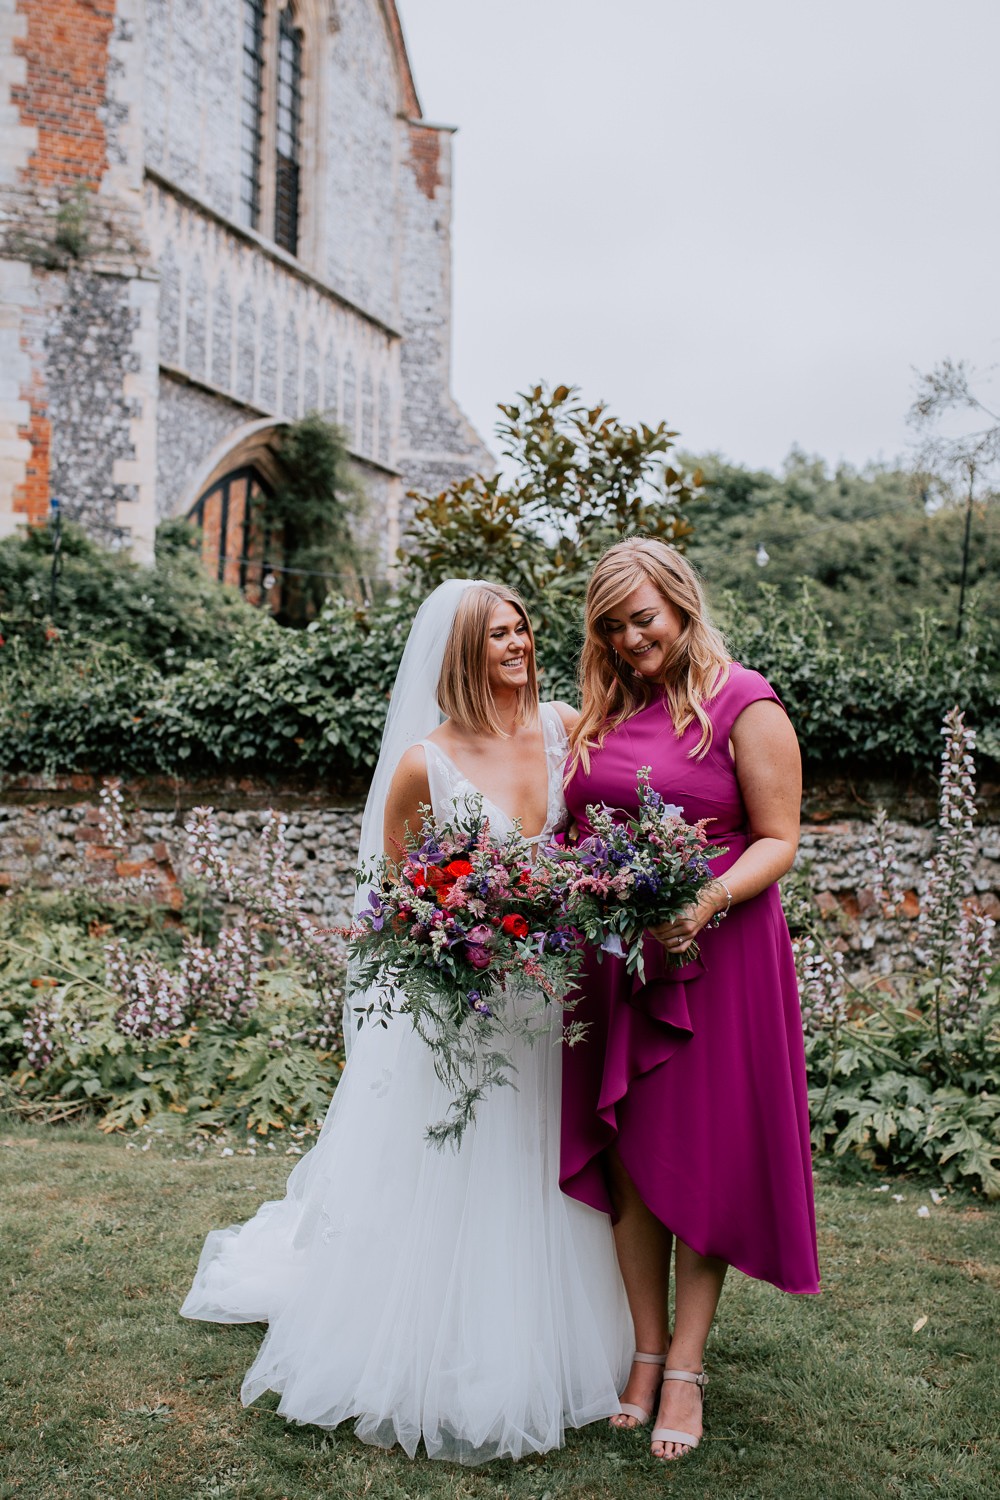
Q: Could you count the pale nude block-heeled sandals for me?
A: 2